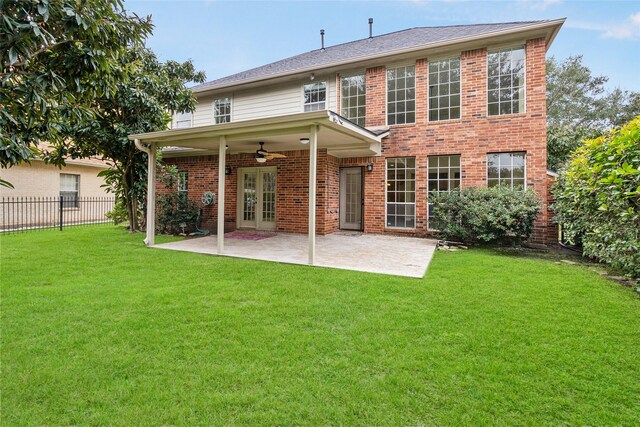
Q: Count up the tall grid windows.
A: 7